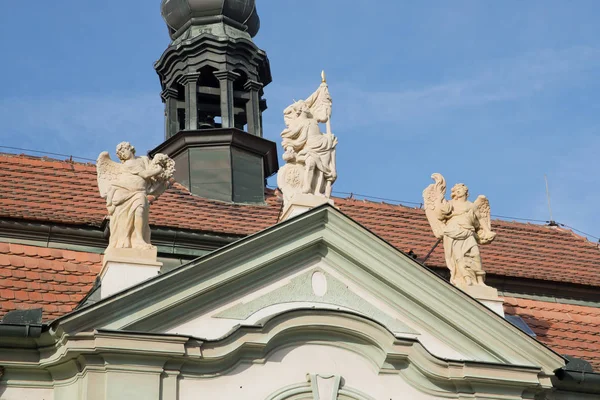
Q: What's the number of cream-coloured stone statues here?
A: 3